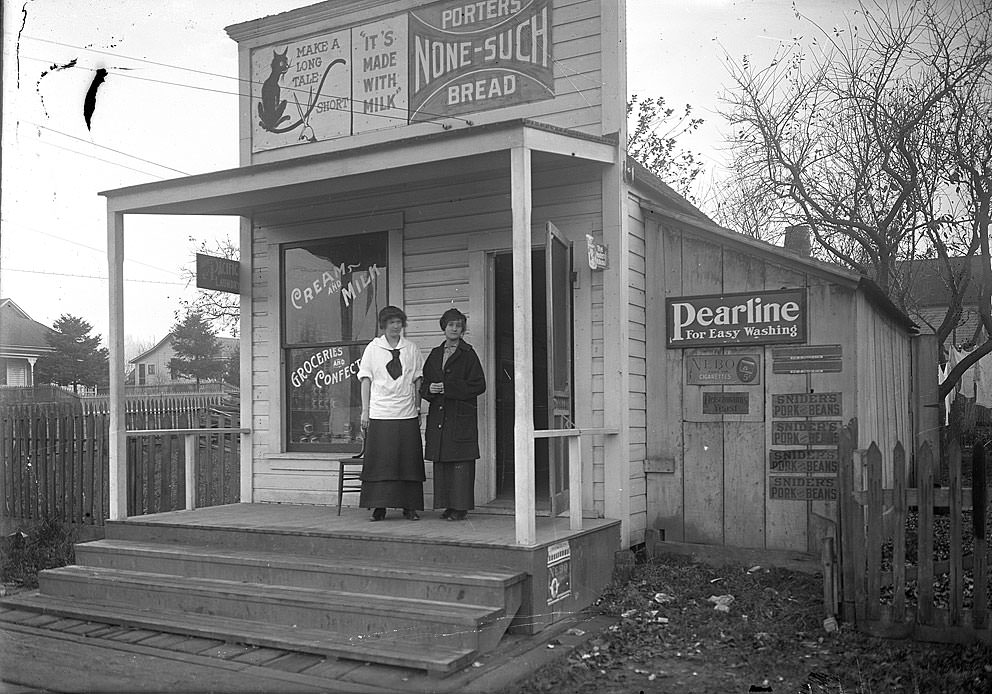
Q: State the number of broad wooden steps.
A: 3